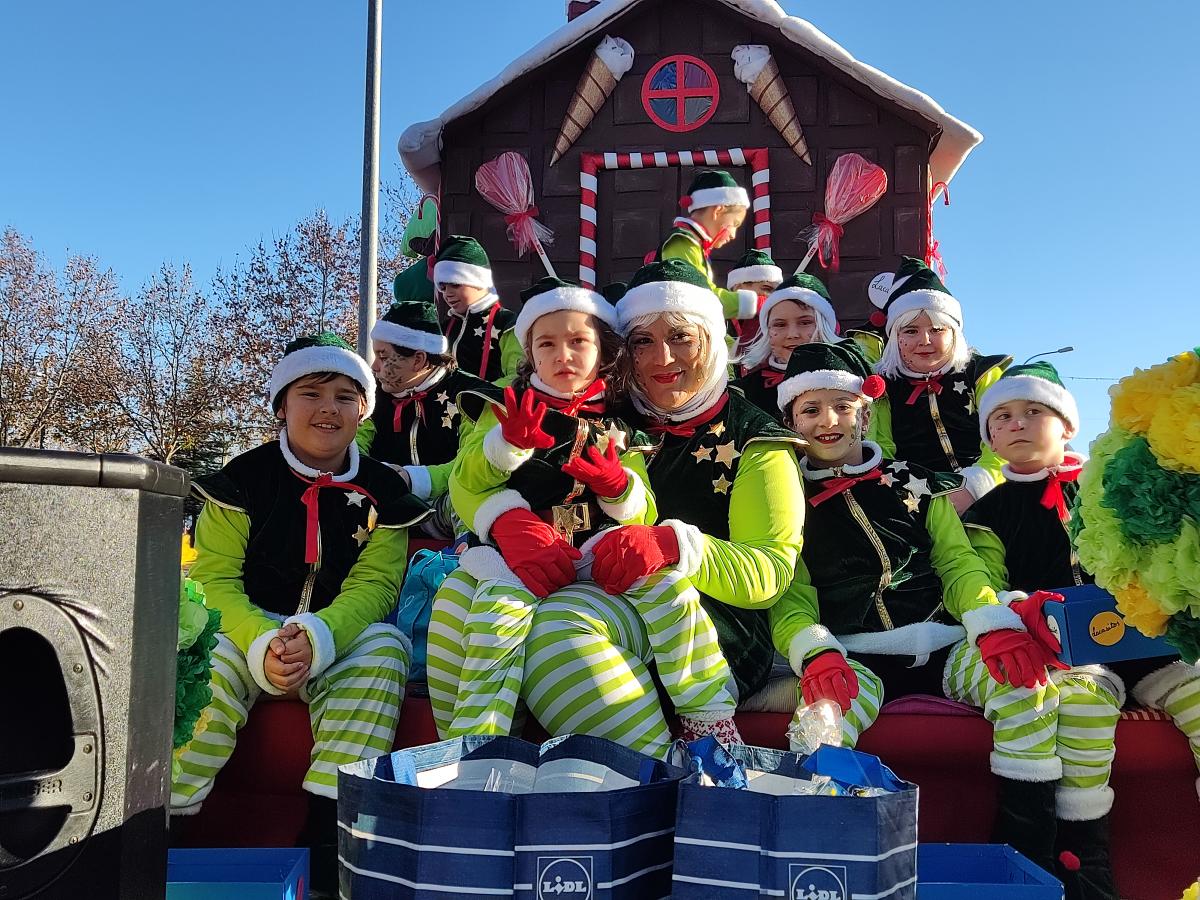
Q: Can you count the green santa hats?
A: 11